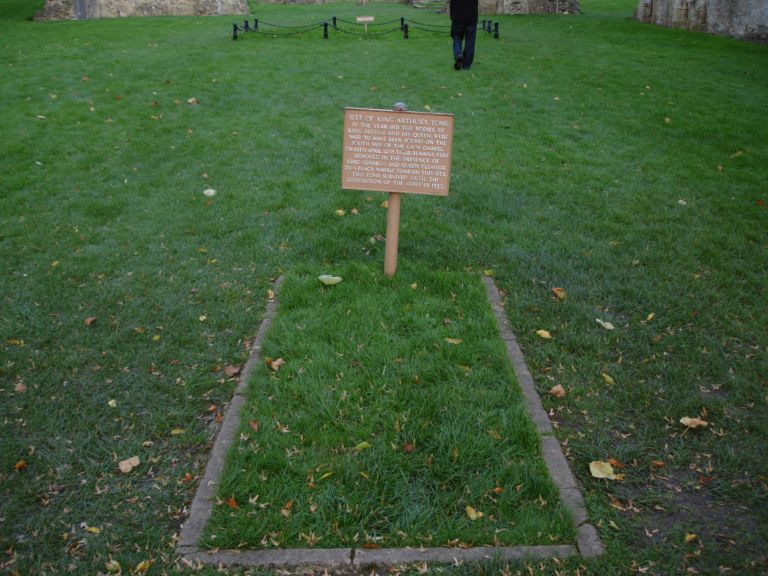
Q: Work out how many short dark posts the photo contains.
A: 10